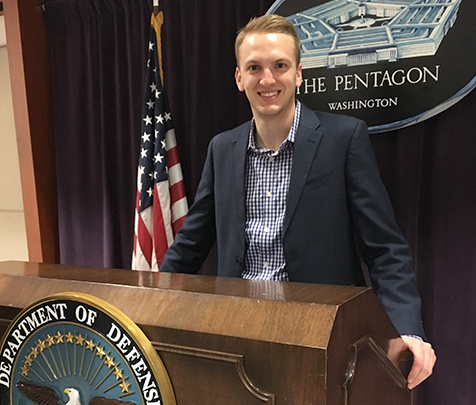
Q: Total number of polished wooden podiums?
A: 1